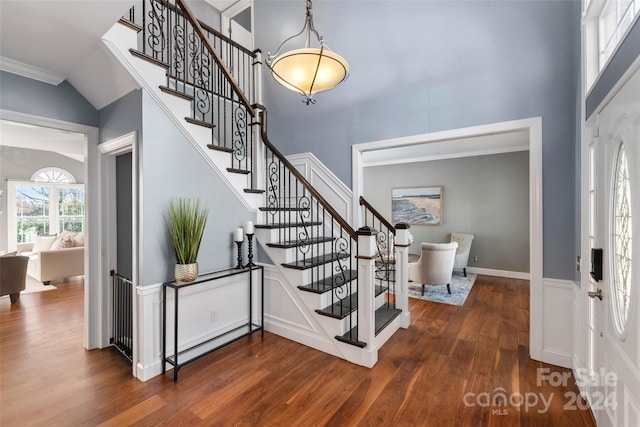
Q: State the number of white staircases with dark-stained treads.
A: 1